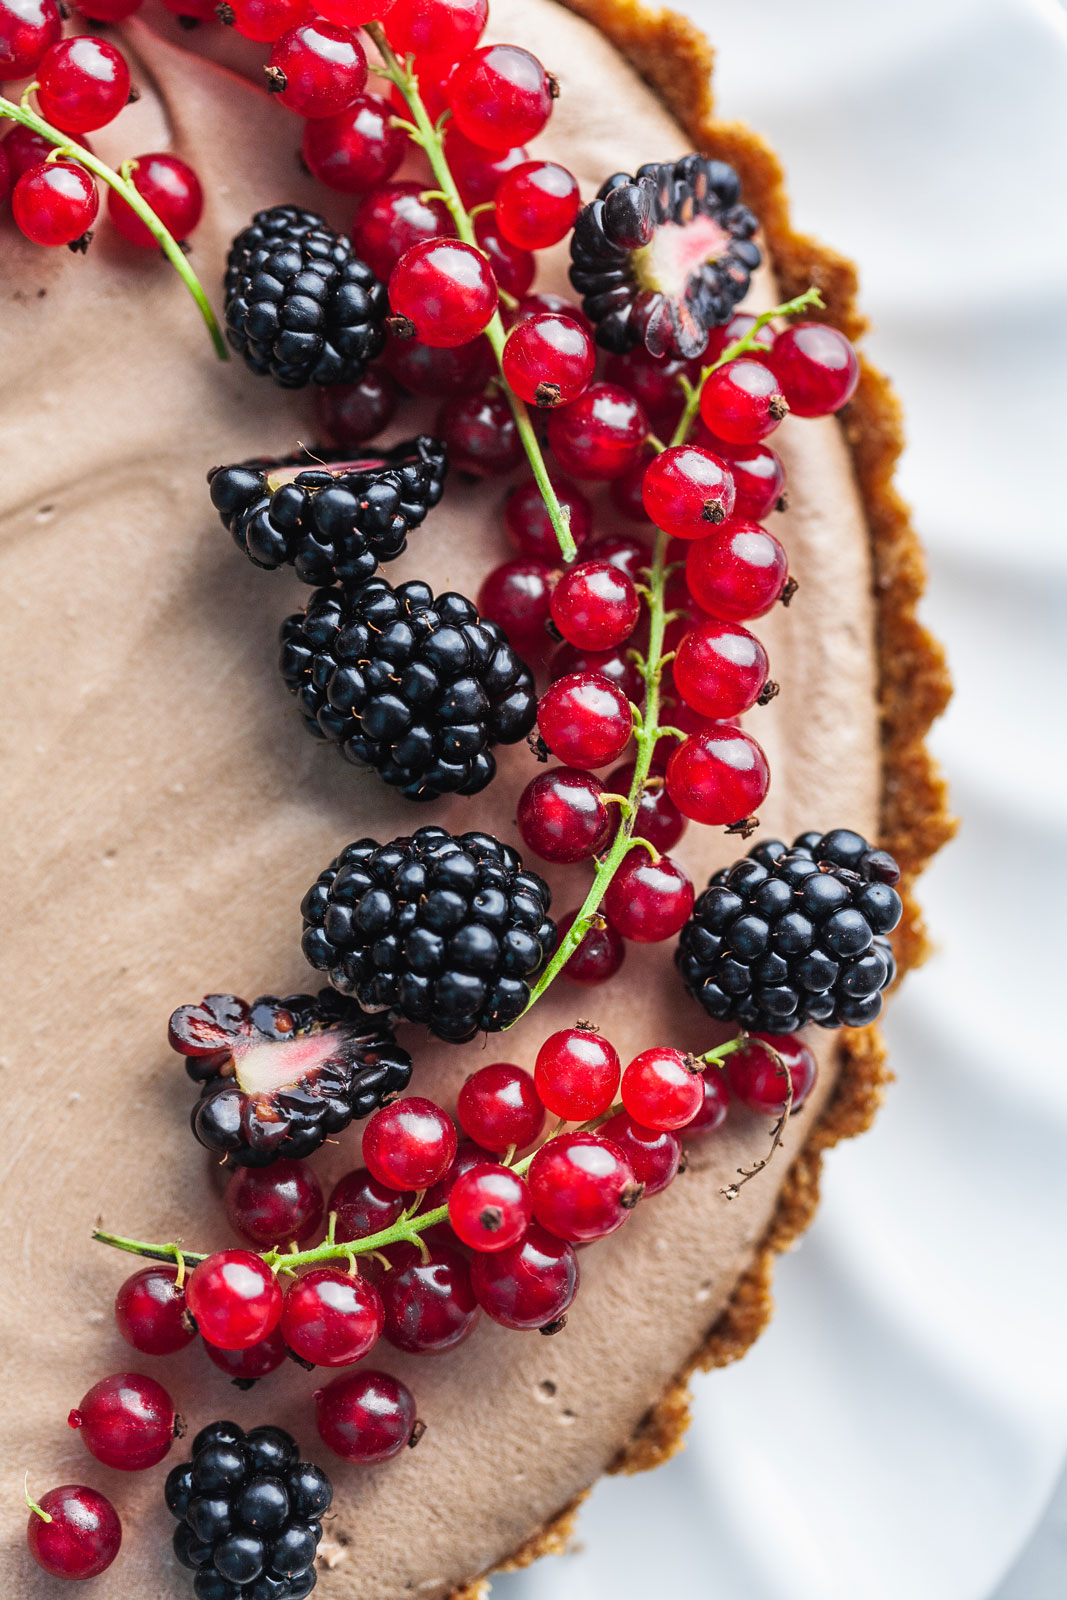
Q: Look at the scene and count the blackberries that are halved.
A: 3